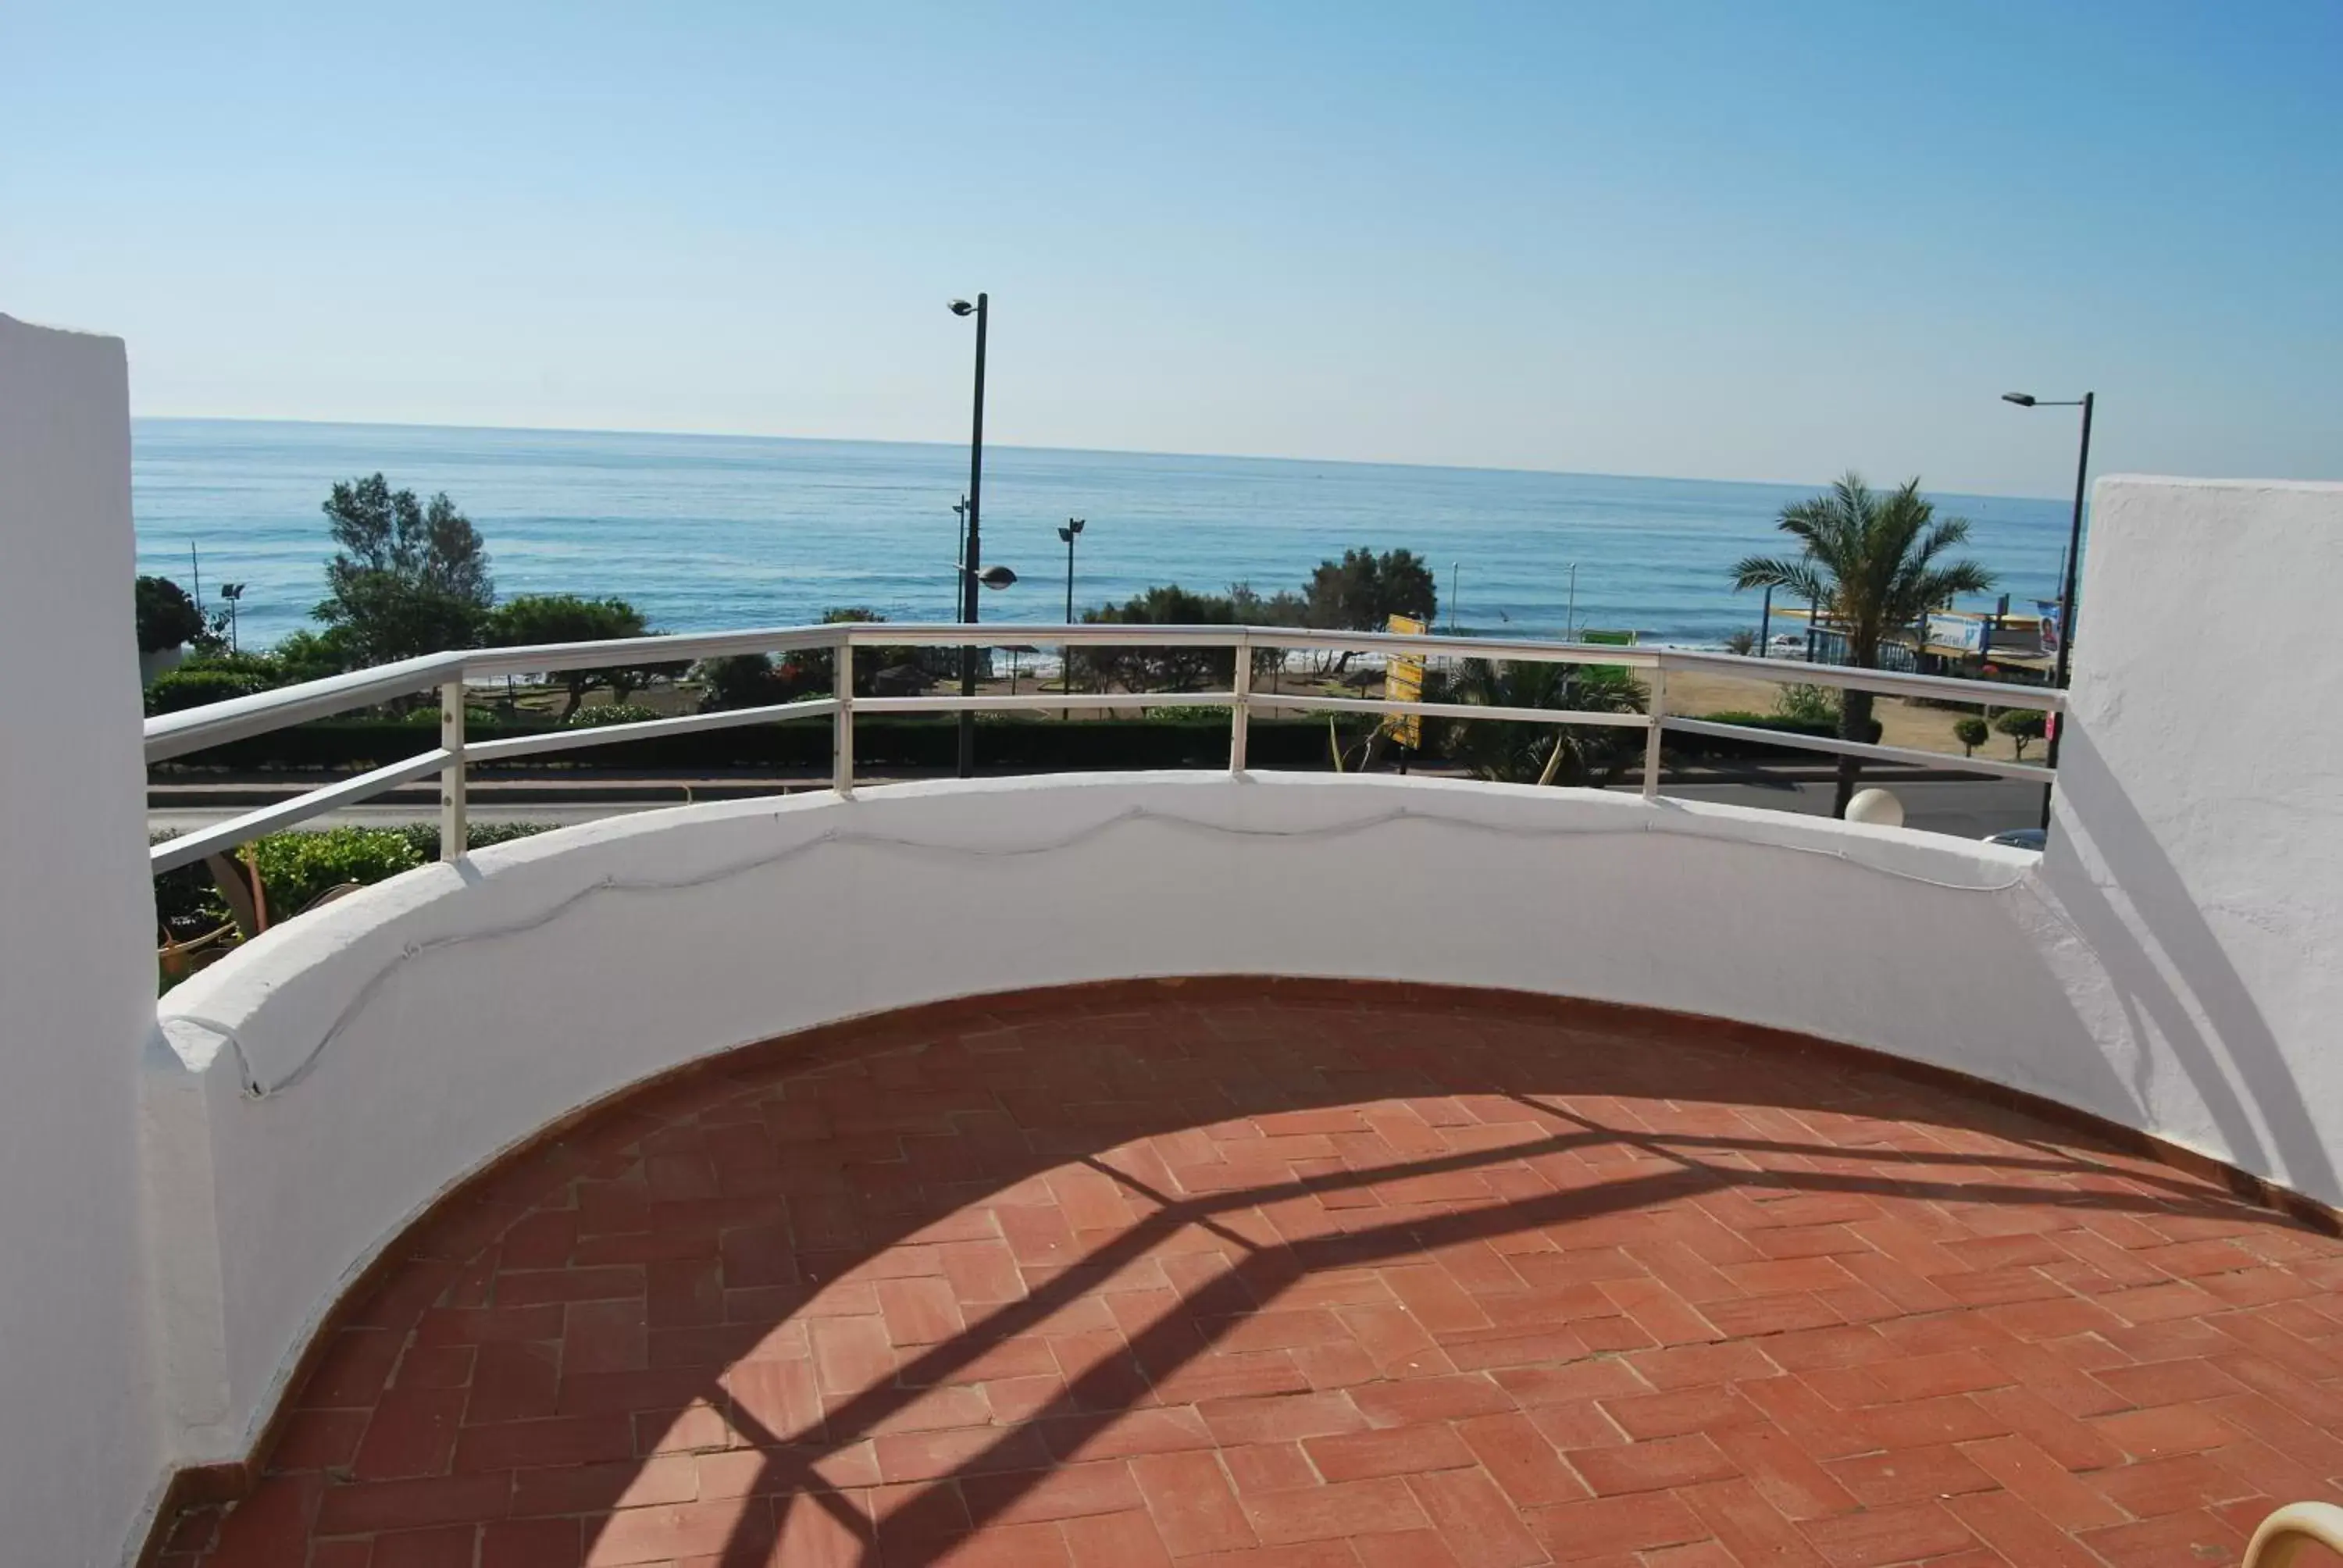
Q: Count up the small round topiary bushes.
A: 2